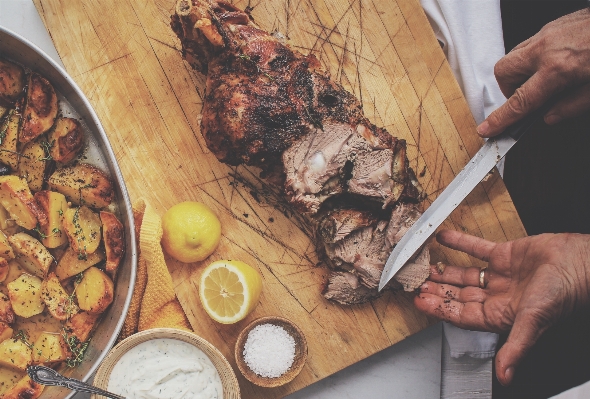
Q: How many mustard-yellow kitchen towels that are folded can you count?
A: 1